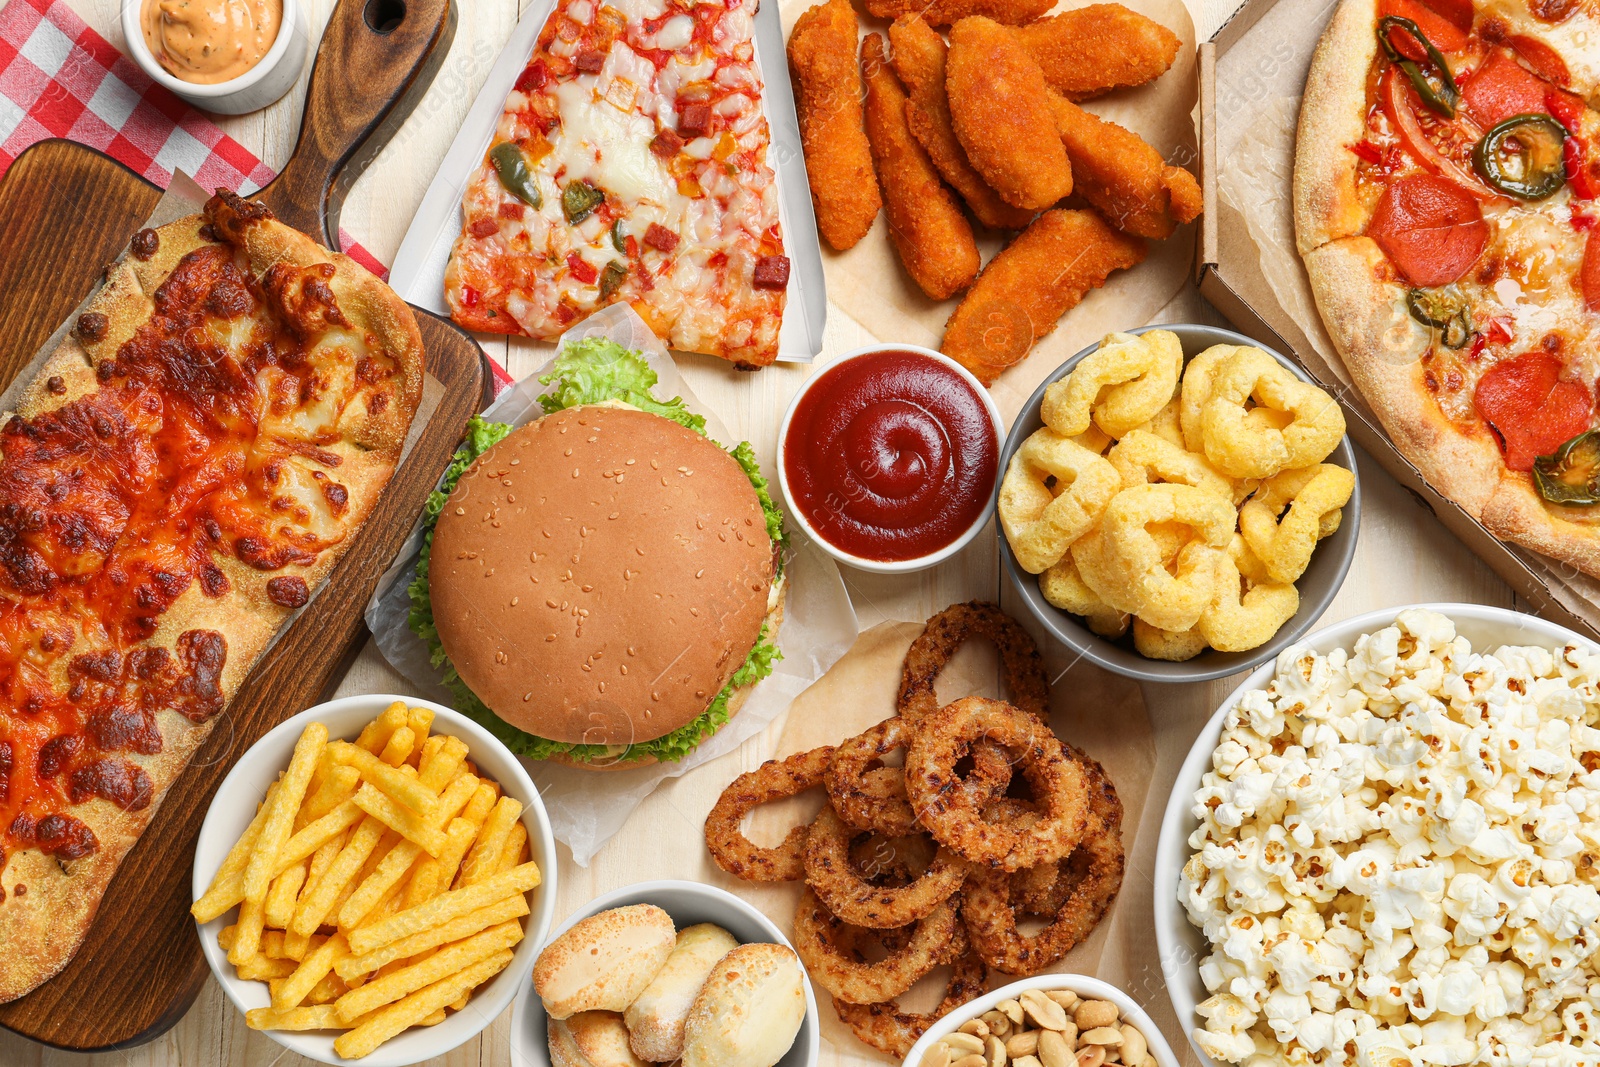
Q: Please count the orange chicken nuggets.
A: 8